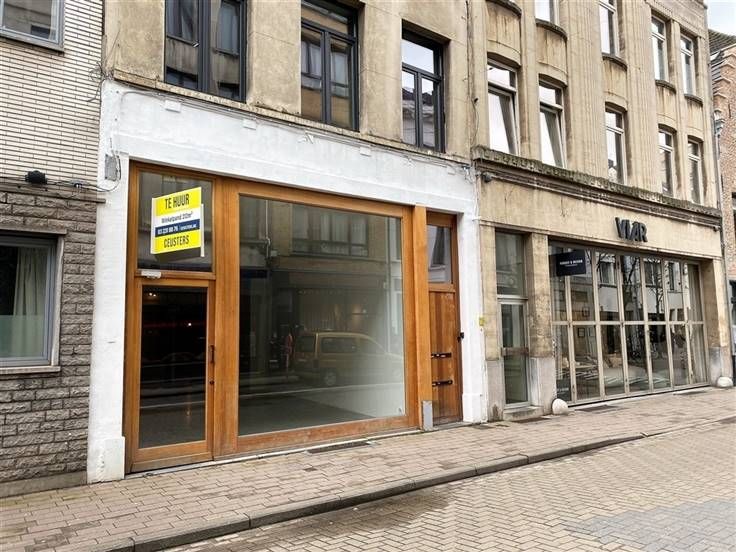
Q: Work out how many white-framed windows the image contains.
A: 9